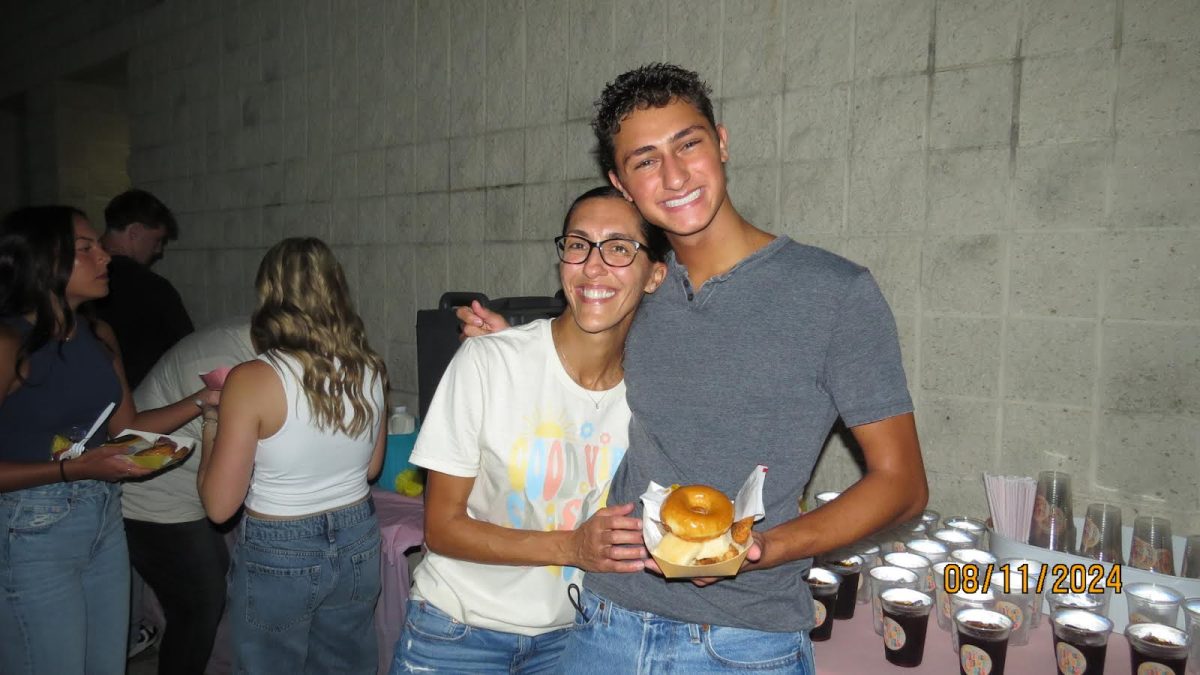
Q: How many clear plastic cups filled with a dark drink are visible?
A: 6